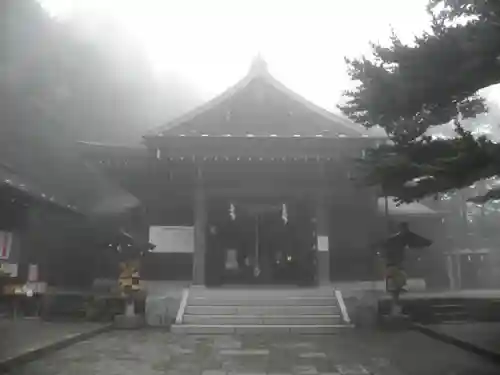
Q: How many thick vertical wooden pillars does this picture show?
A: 2